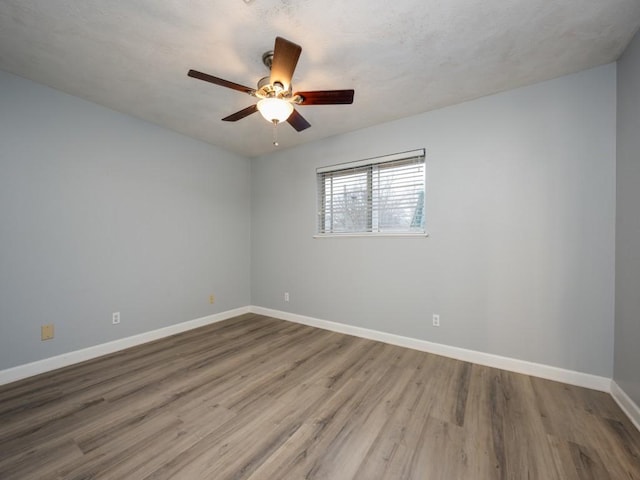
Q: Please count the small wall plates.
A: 5